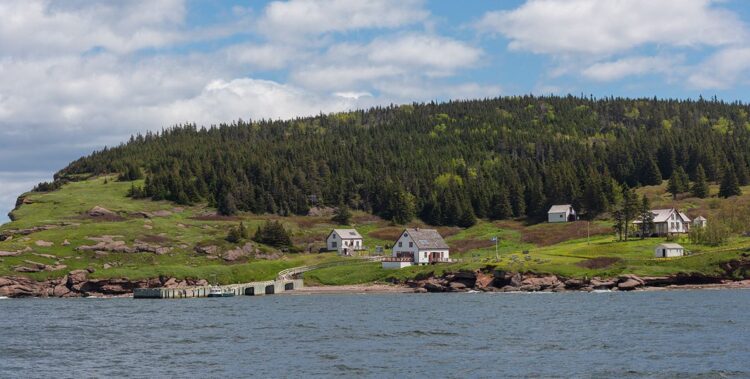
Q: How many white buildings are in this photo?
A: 6